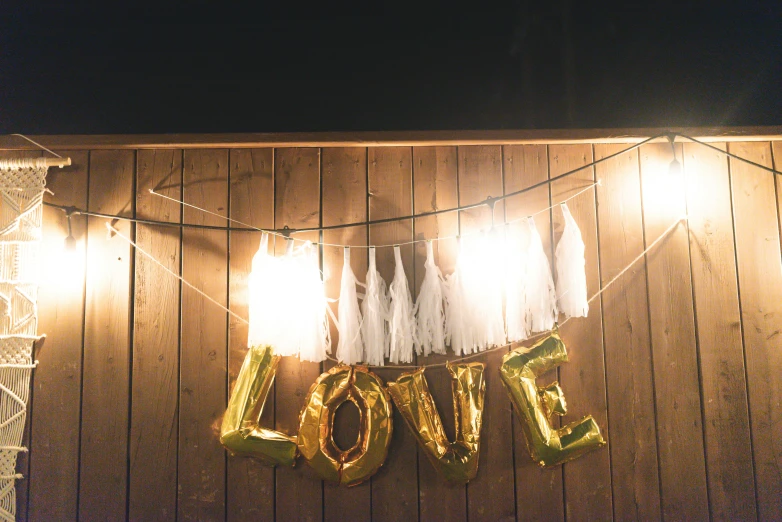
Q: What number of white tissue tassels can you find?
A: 12